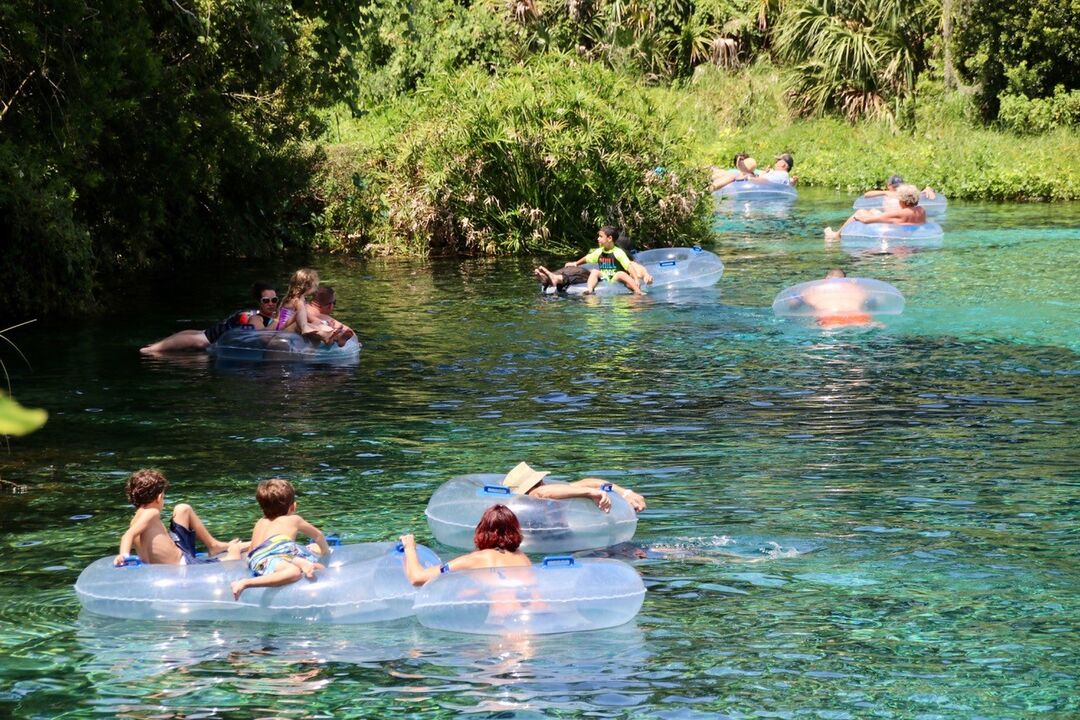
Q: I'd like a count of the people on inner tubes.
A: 14